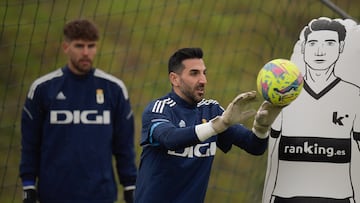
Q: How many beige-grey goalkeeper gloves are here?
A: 2